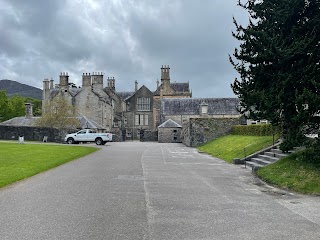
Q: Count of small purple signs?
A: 0